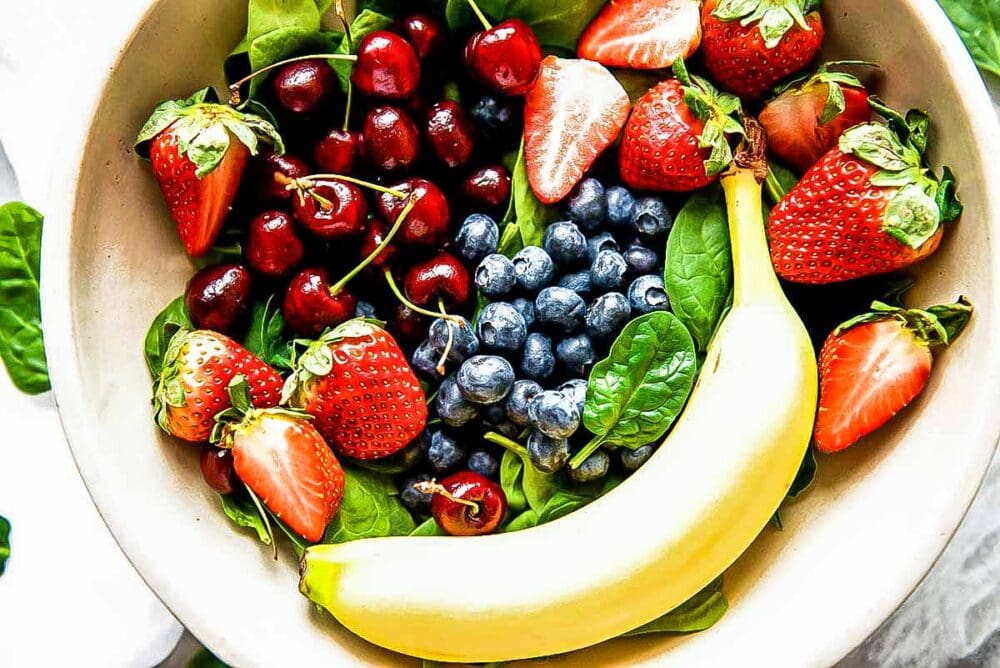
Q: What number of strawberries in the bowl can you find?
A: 11